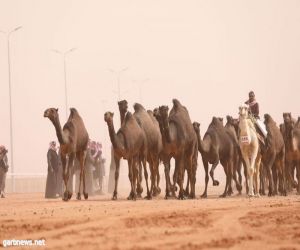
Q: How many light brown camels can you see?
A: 1